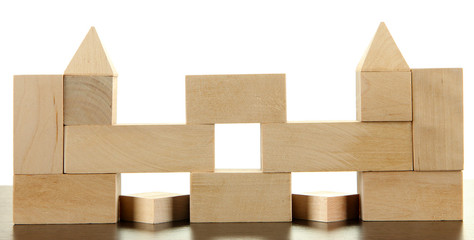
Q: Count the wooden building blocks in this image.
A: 14